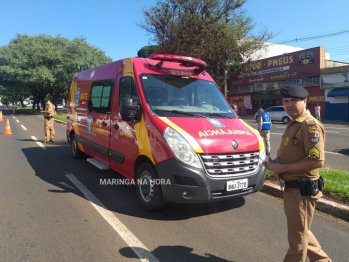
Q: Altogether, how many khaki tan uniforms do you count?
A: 2